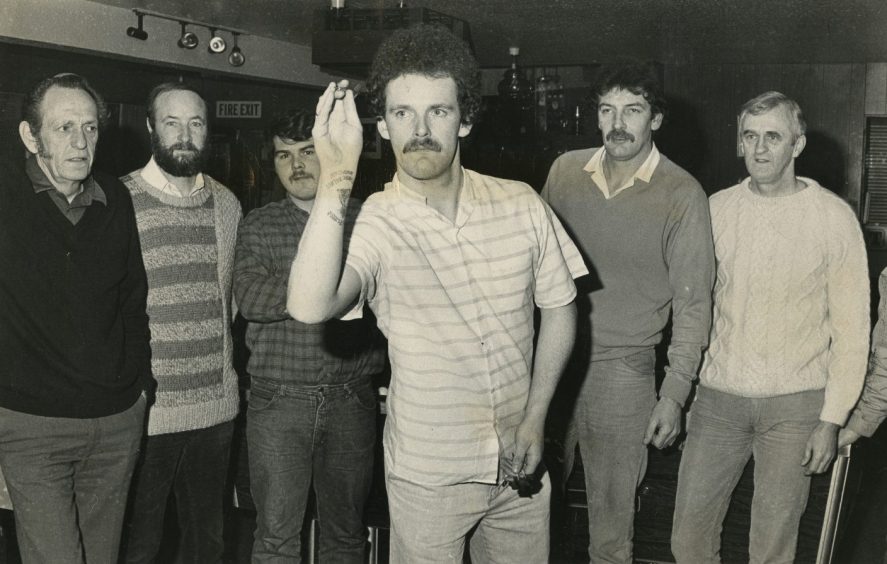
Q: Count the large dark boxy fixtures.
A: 1